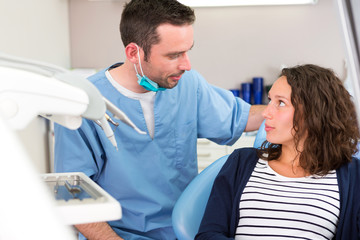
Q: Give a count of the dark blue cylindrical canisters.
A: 3